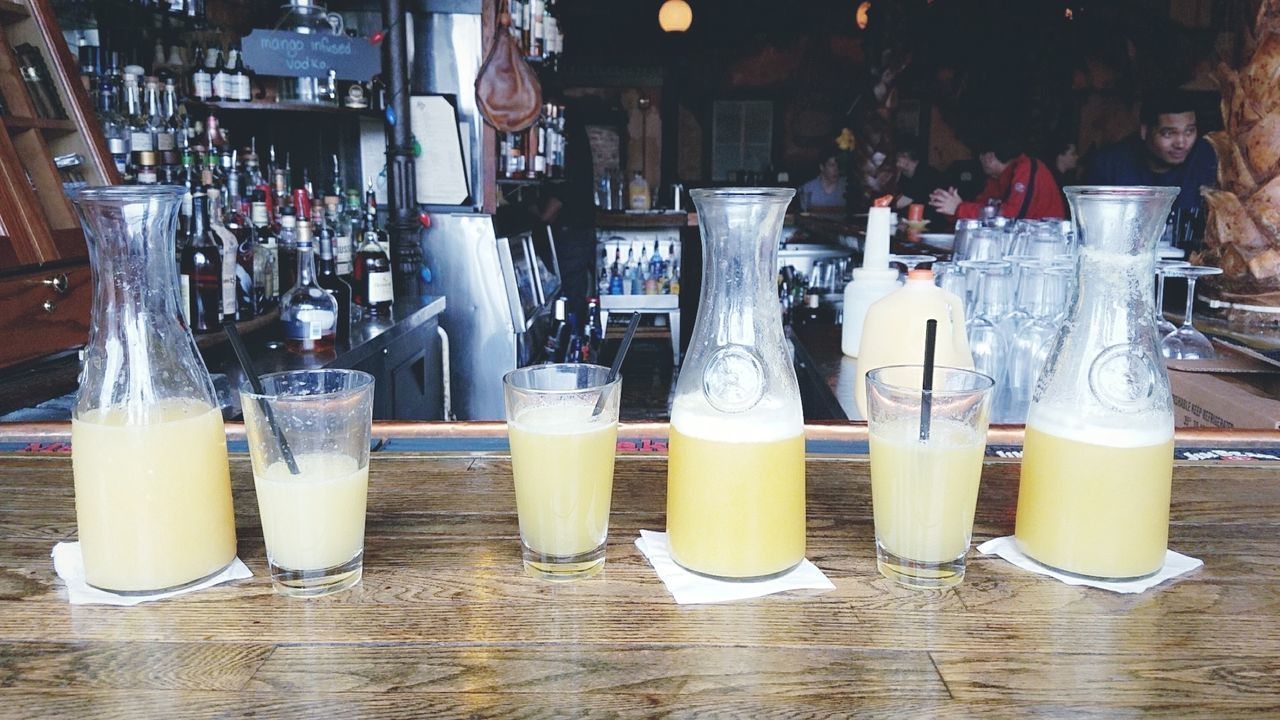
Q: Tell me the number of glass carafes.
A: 3